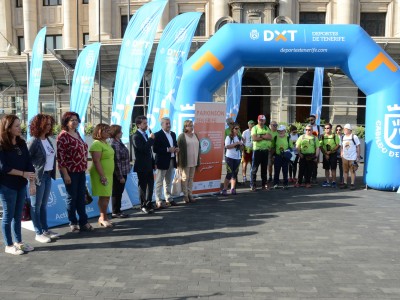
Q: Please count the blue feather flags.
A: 6